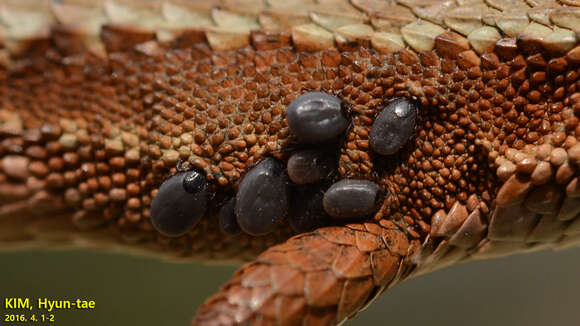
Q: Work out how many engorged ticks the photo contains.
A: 8